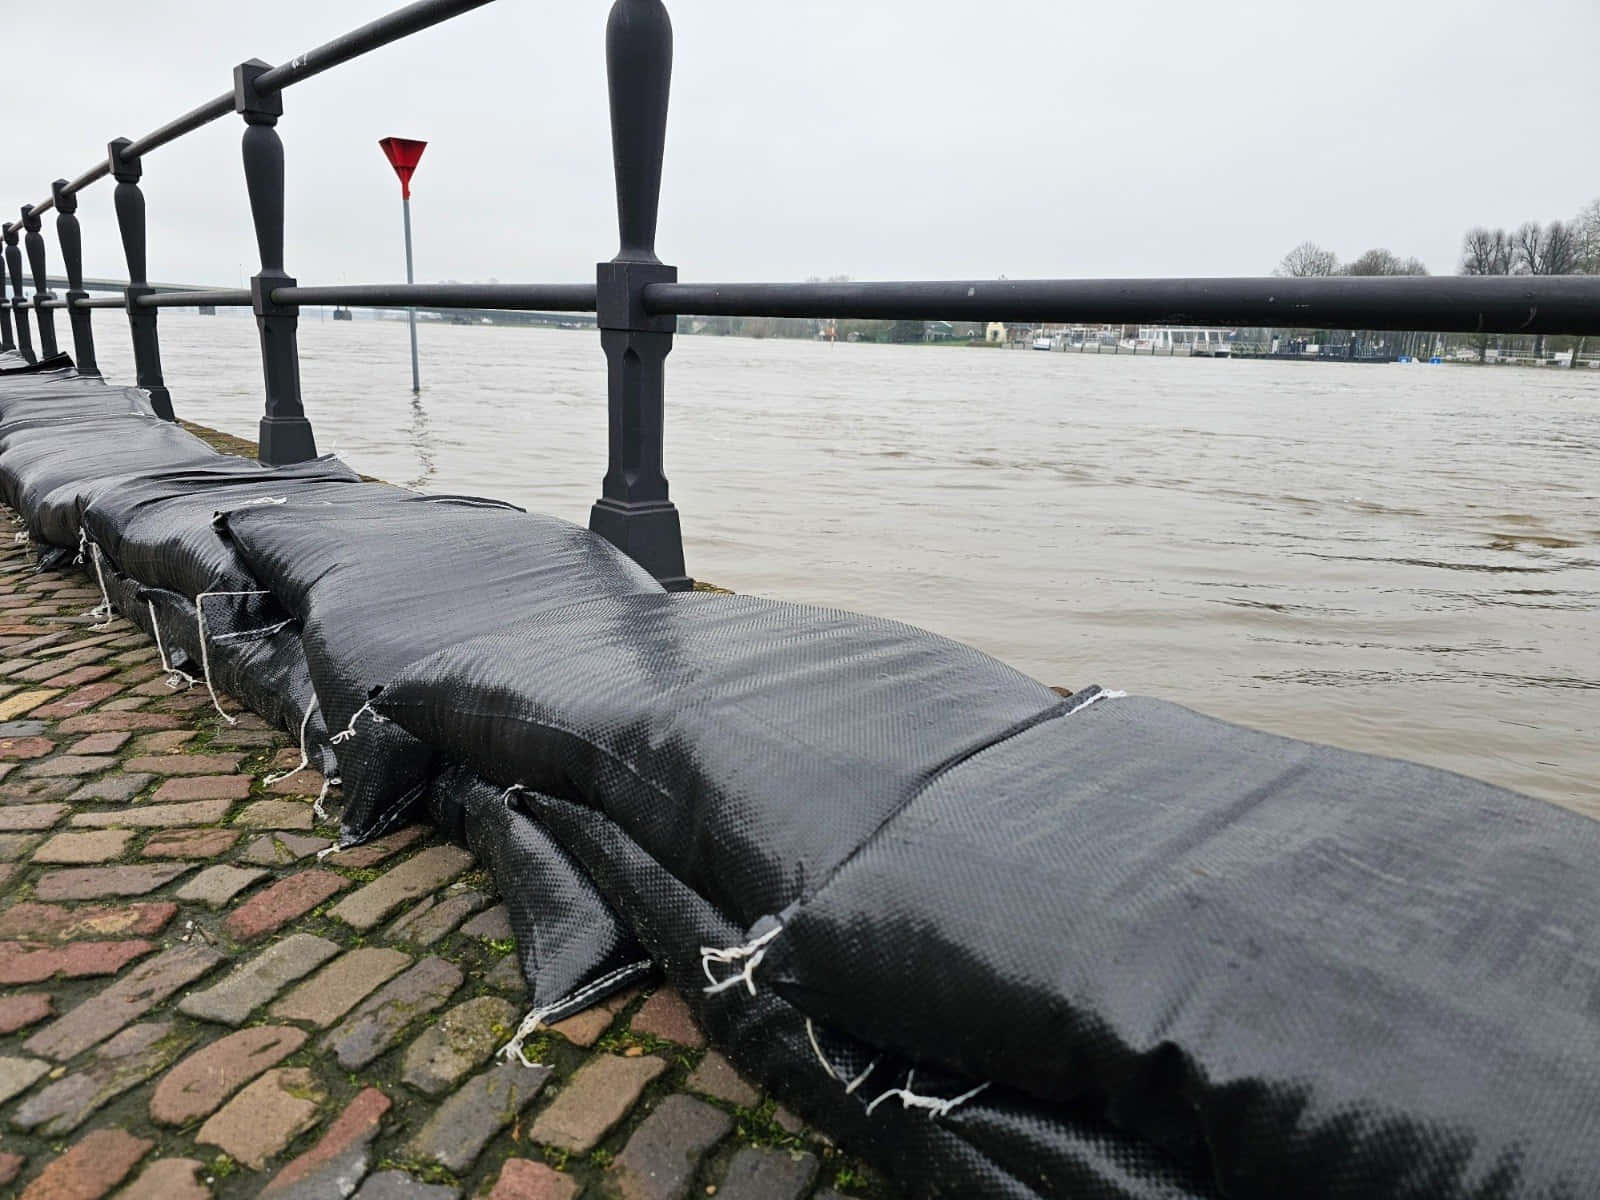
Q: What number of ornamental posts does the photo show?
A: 7